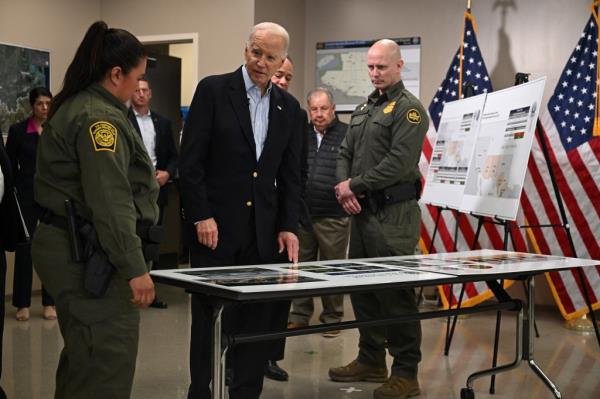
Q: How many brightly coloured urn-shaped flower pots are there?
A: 0